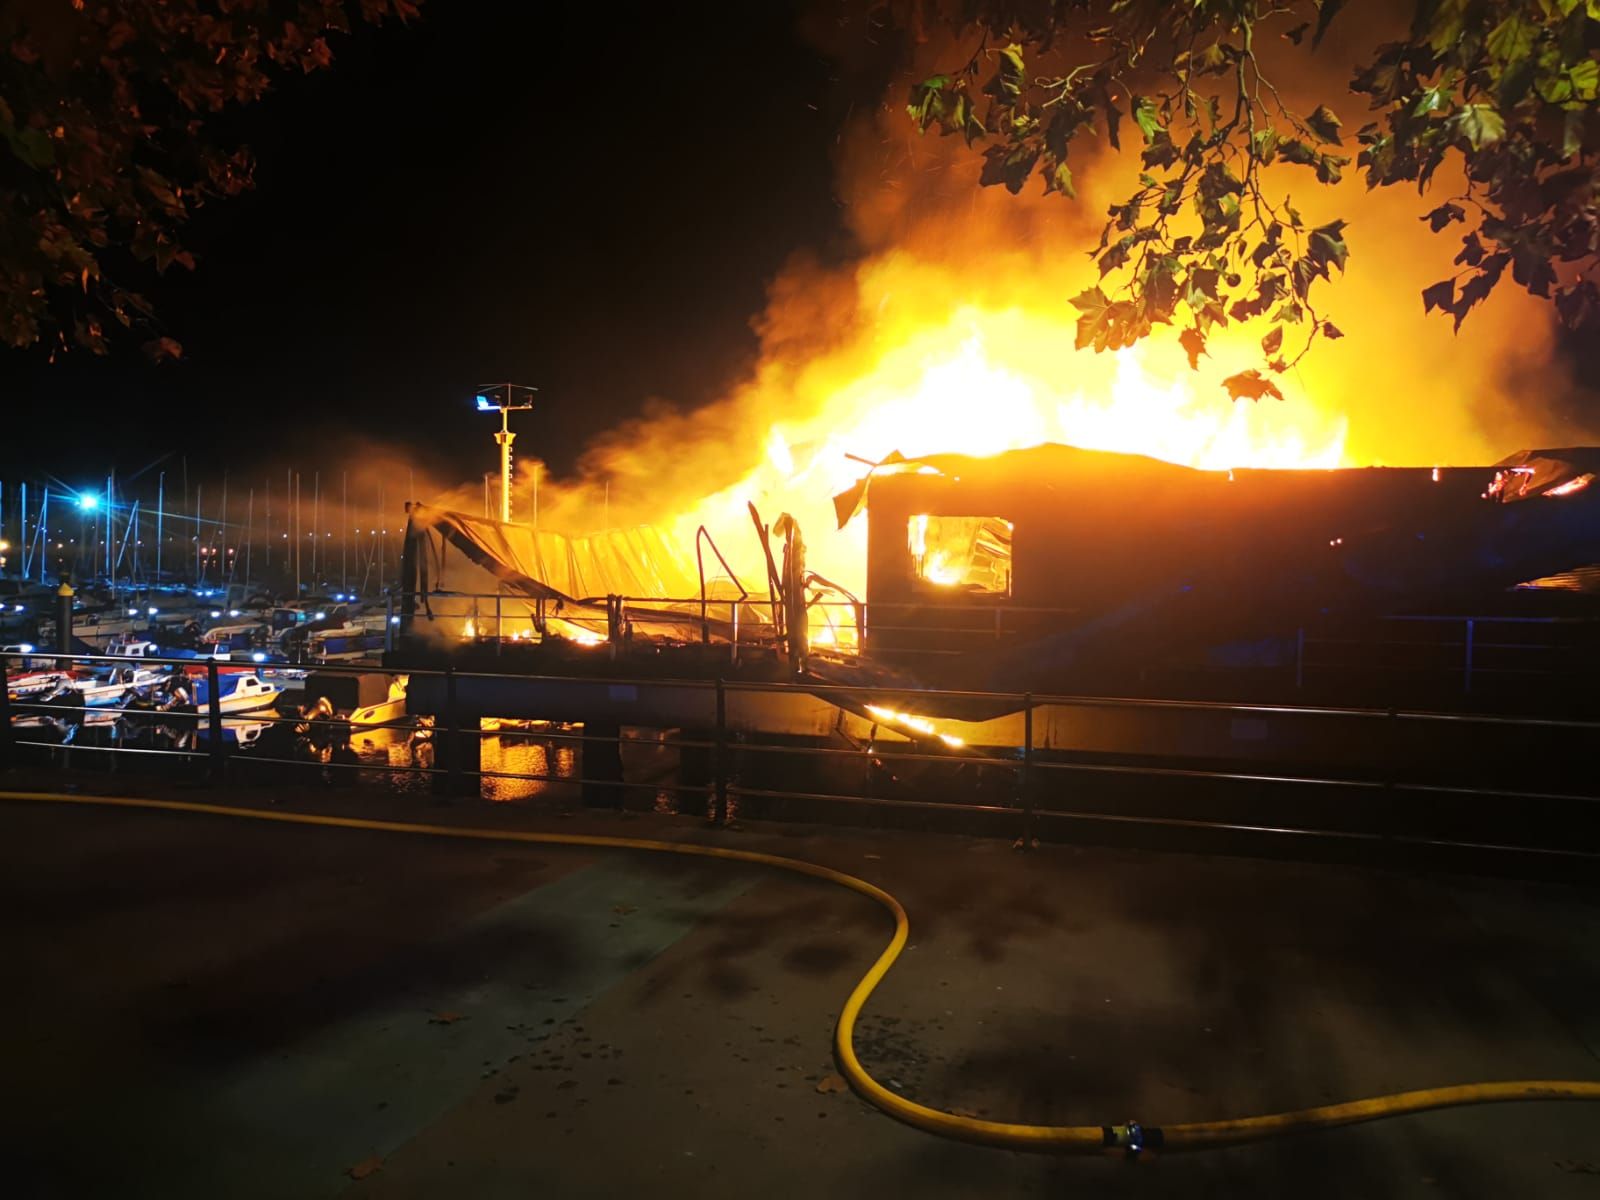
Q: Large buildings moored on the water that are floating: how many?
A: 1